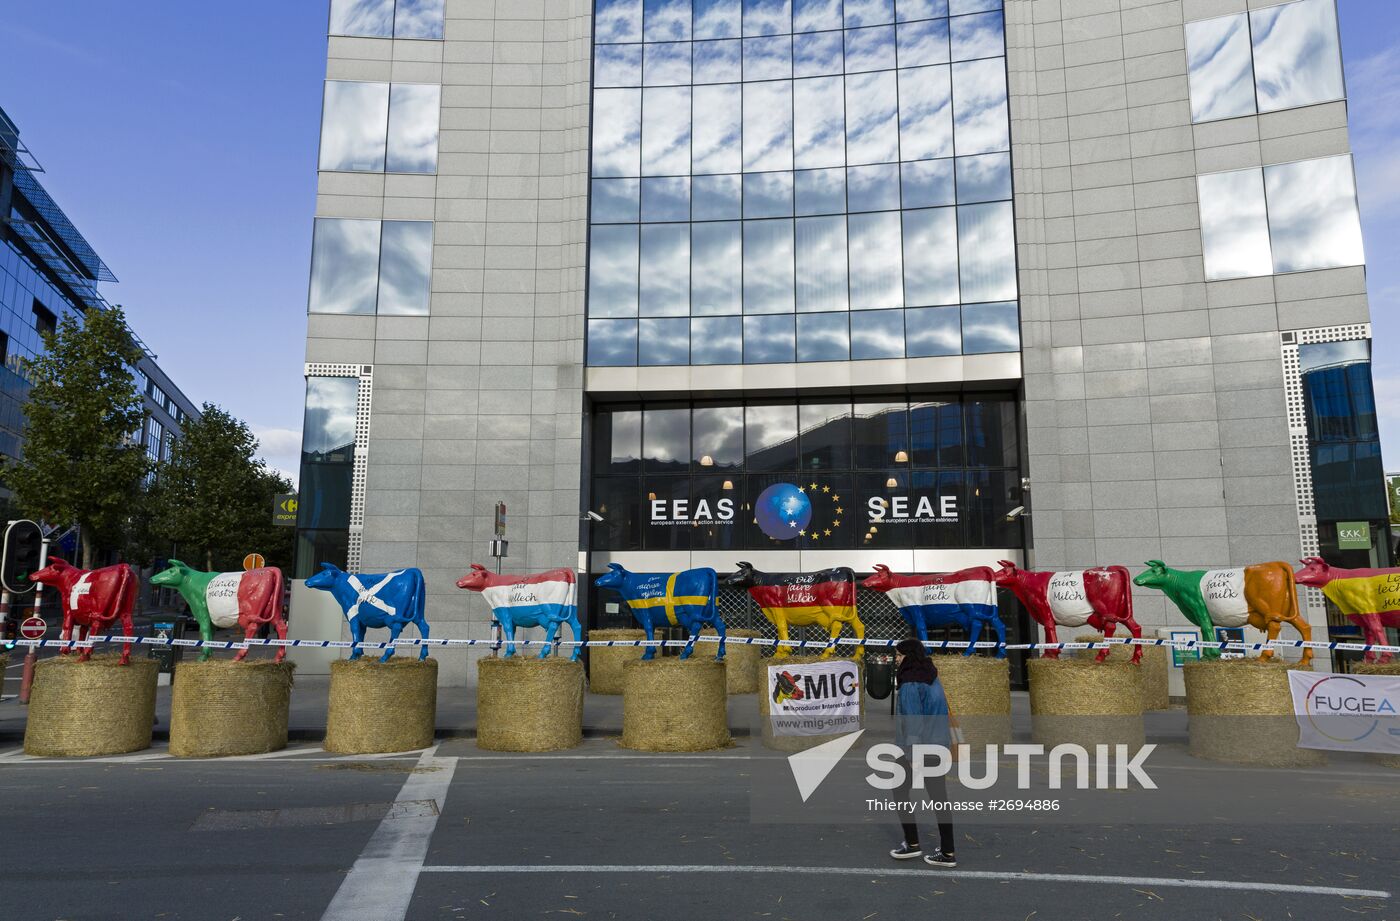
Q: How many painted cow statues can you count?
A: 10